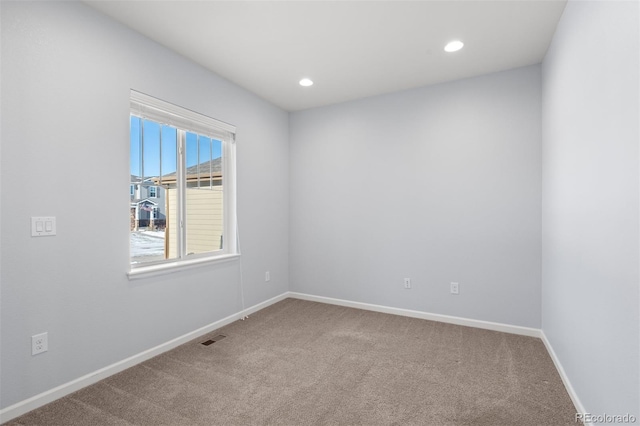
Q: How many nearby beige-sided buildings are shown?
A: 1